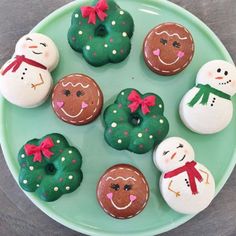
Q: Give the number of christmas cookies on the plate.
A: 9